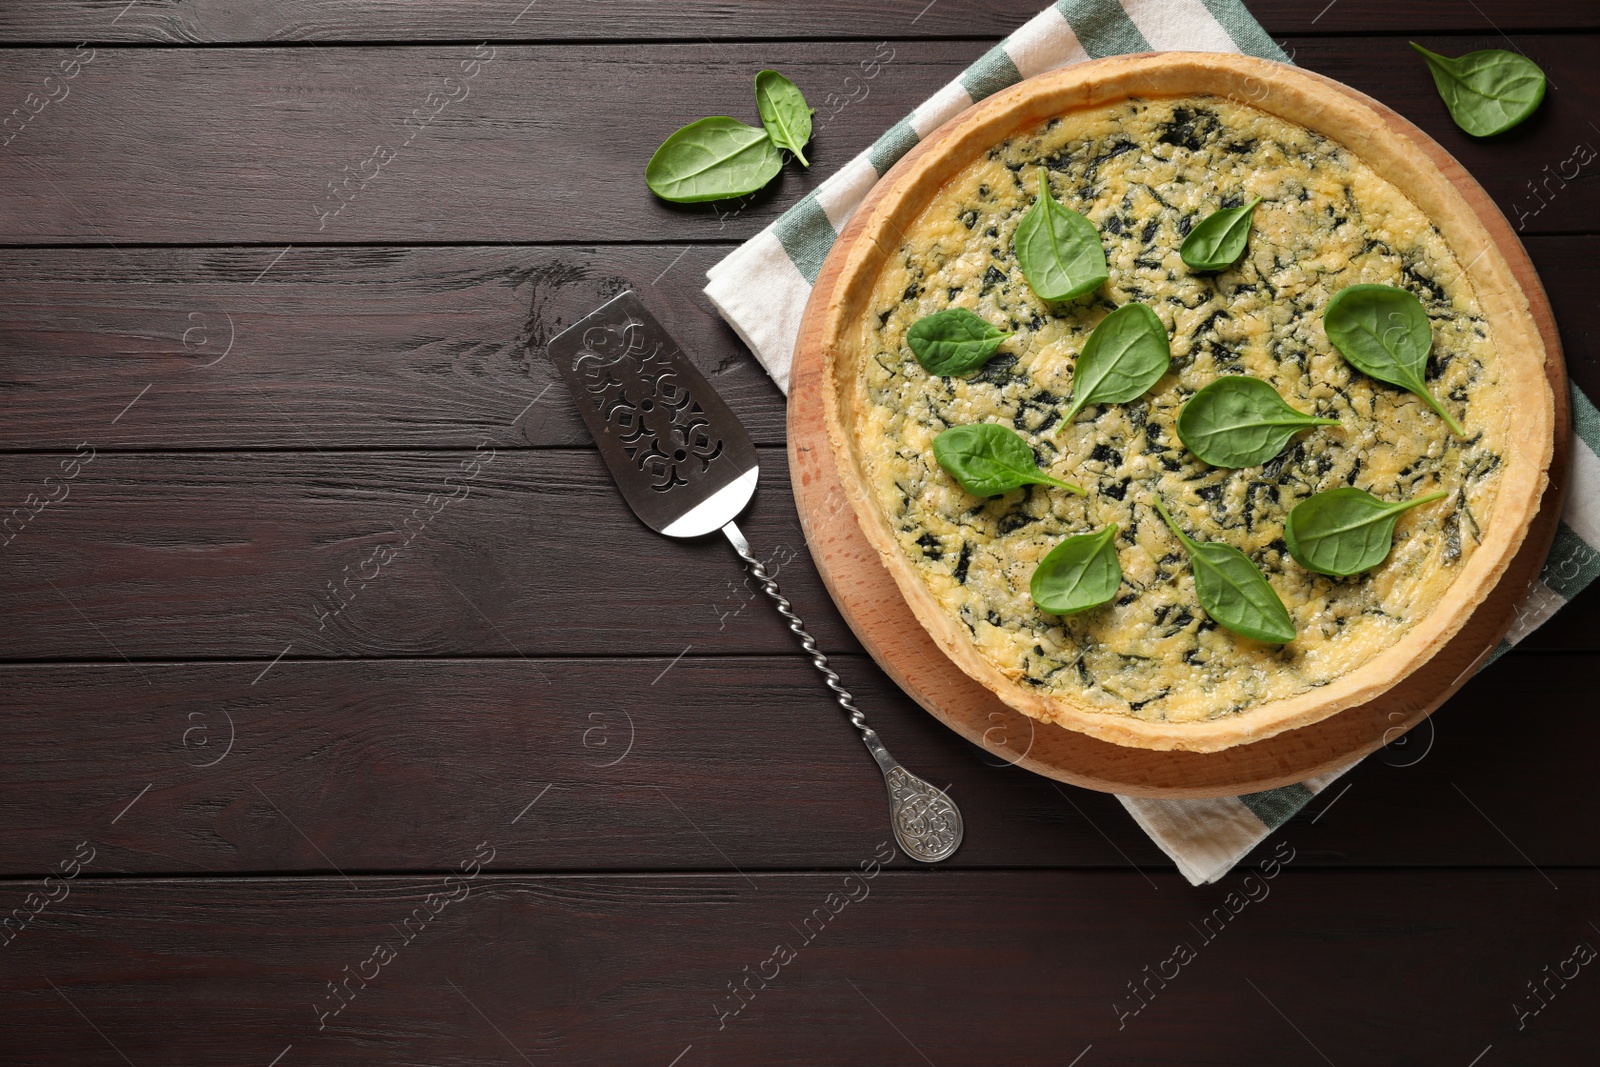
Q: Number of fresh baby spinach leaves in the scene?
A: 13